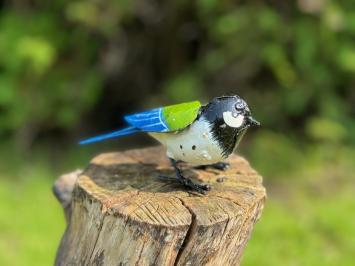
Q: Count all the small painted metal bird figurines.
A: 1